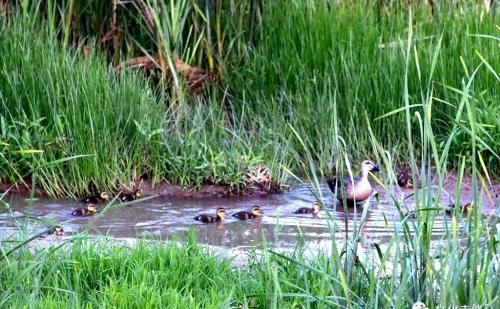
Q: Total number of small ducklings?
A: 9